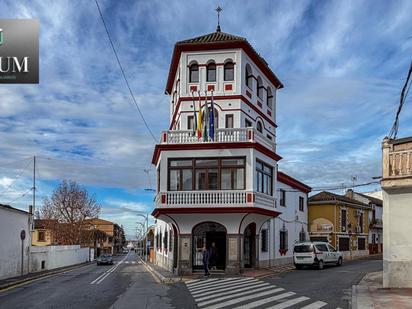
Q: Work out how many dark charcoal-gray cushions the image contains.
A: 0